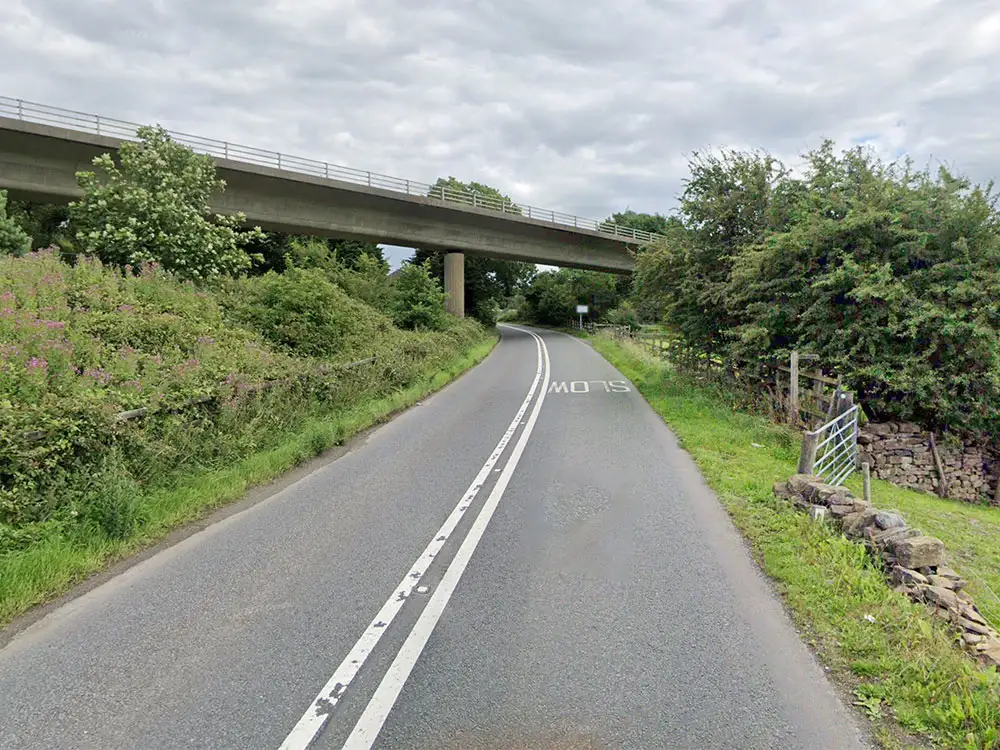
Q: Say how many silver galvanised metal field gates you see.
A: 1